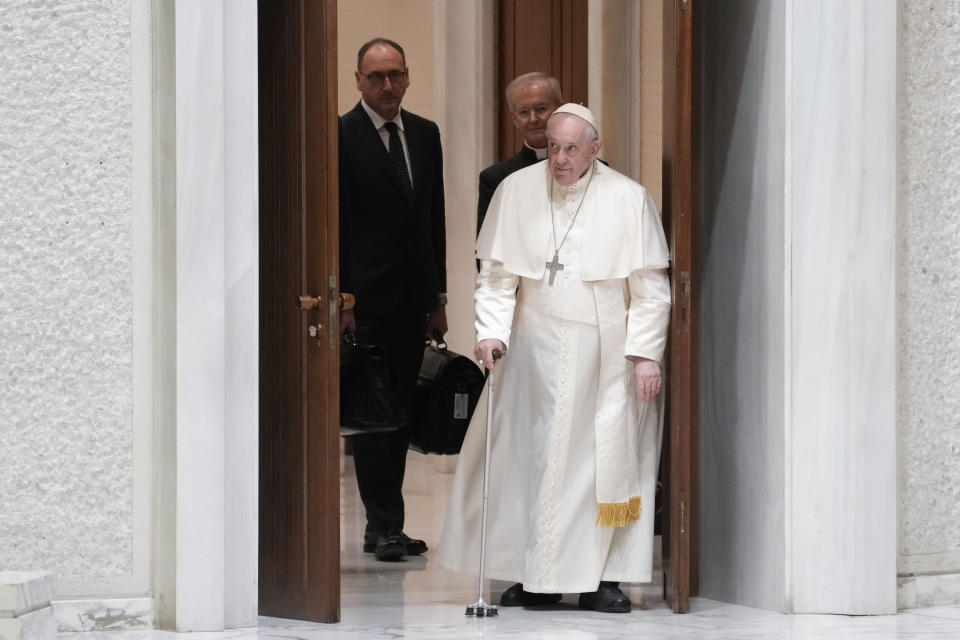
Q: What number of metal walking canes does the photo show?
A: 1